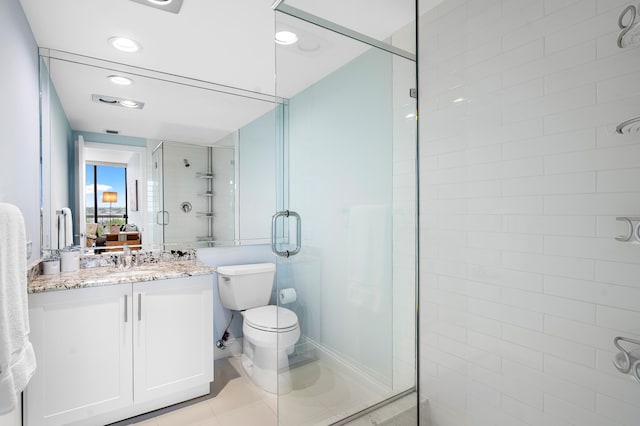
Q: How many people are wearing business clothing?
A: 0